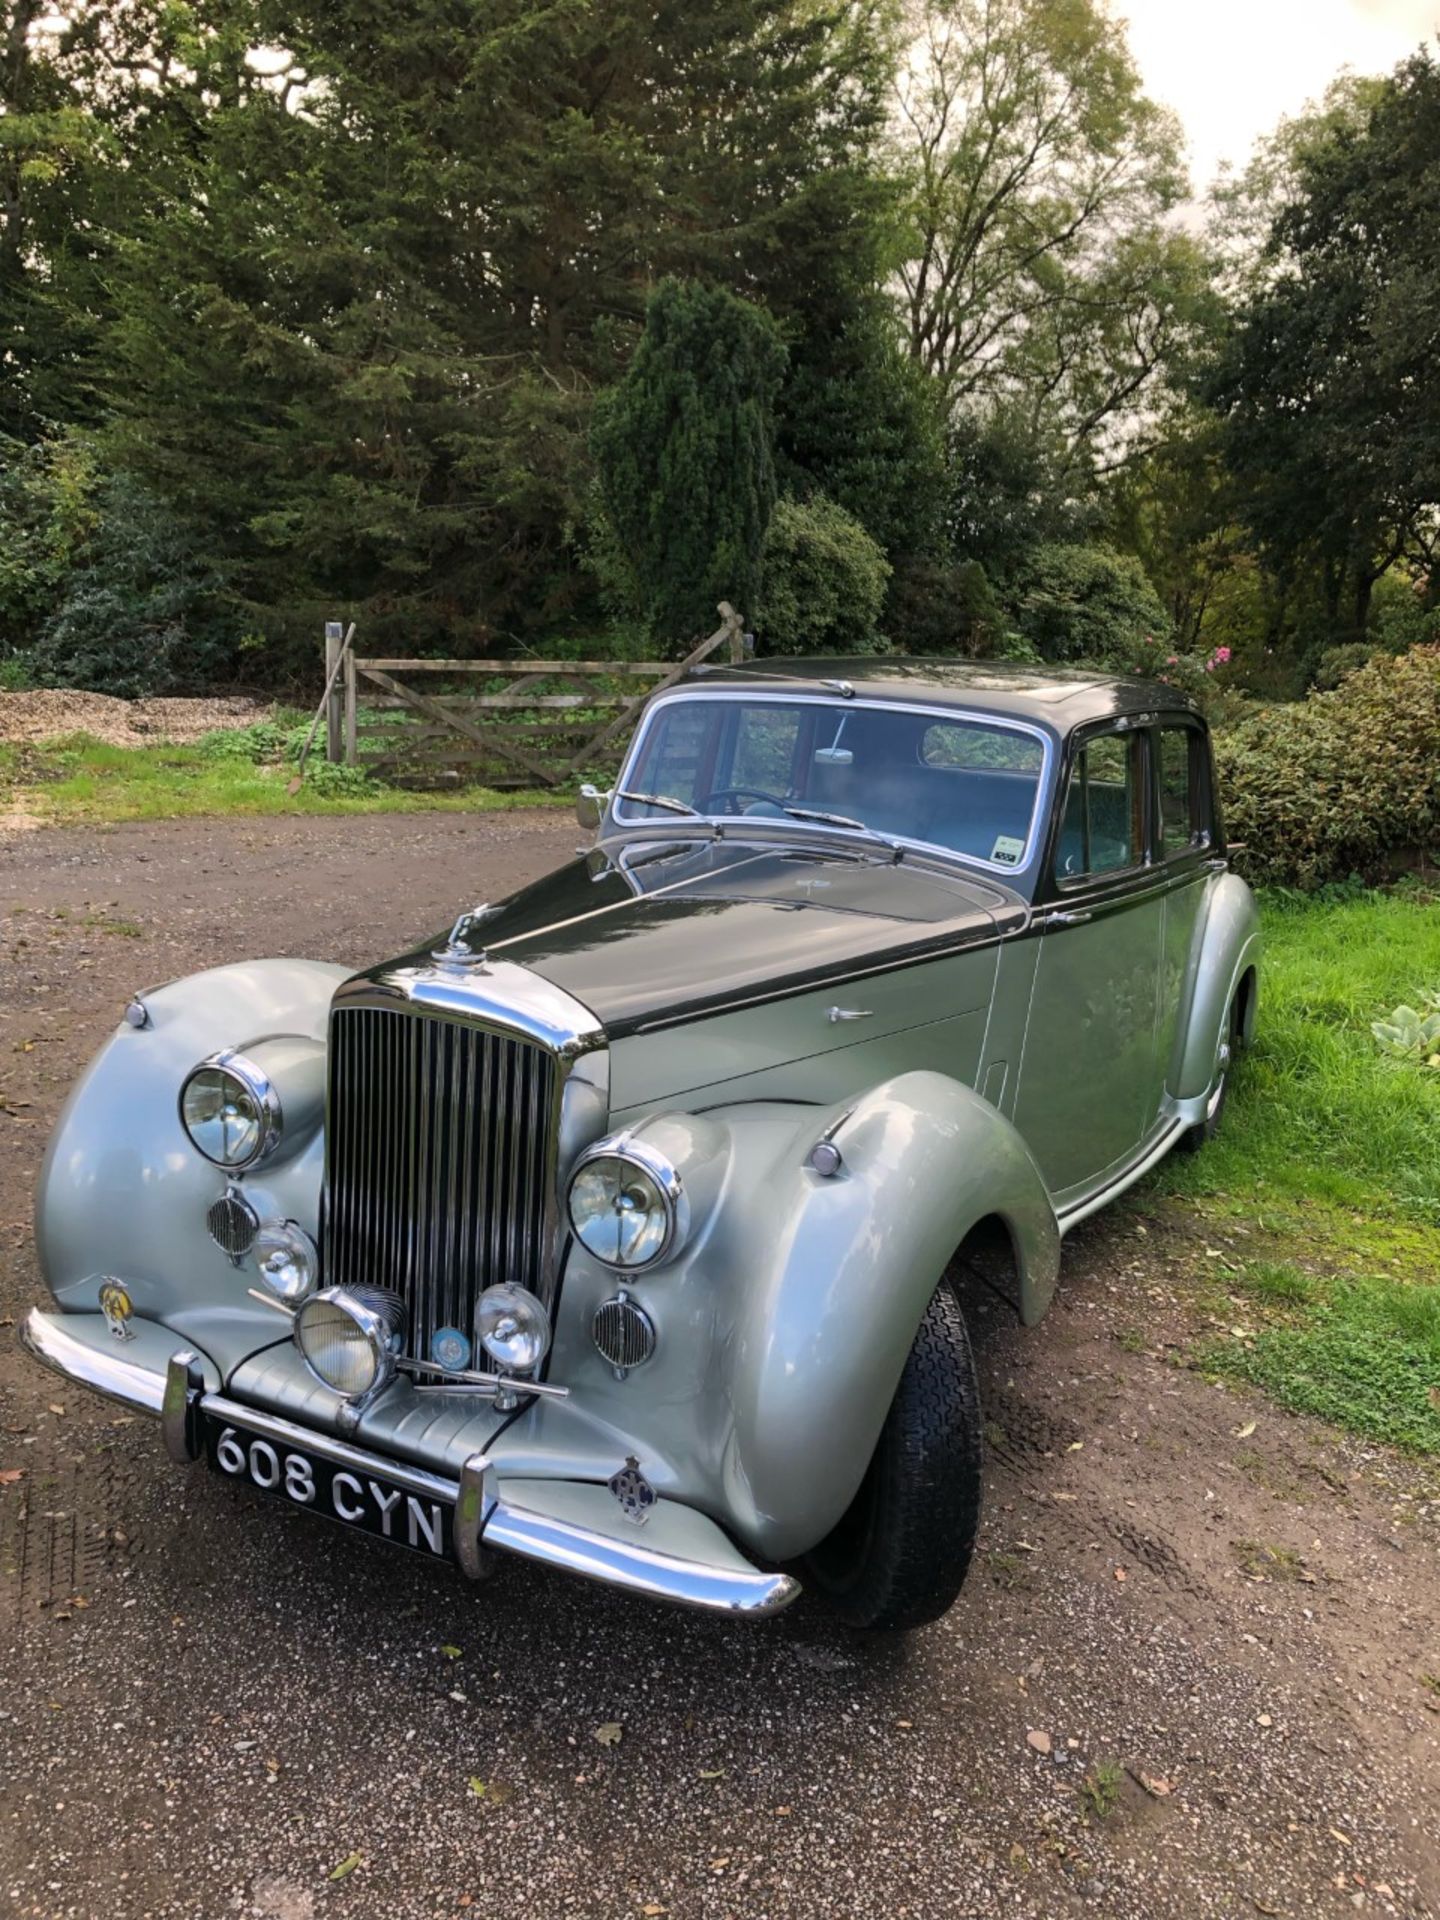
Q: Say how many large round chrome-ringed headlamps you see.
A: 2